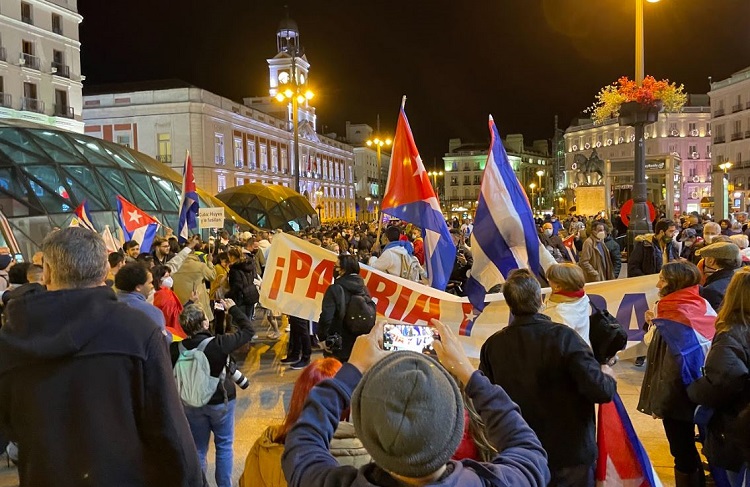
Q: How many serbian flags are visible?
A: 0